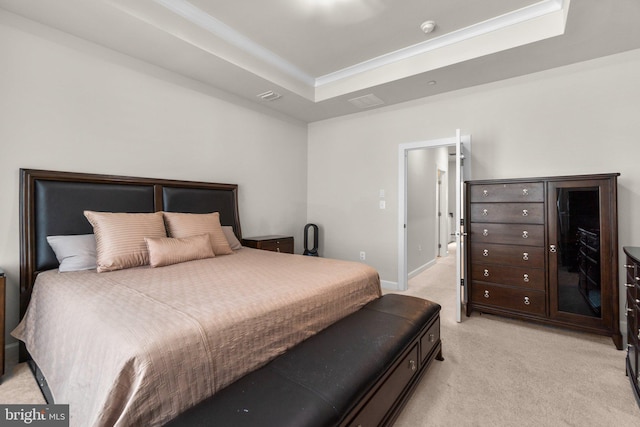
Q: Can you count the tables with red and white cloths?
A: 0